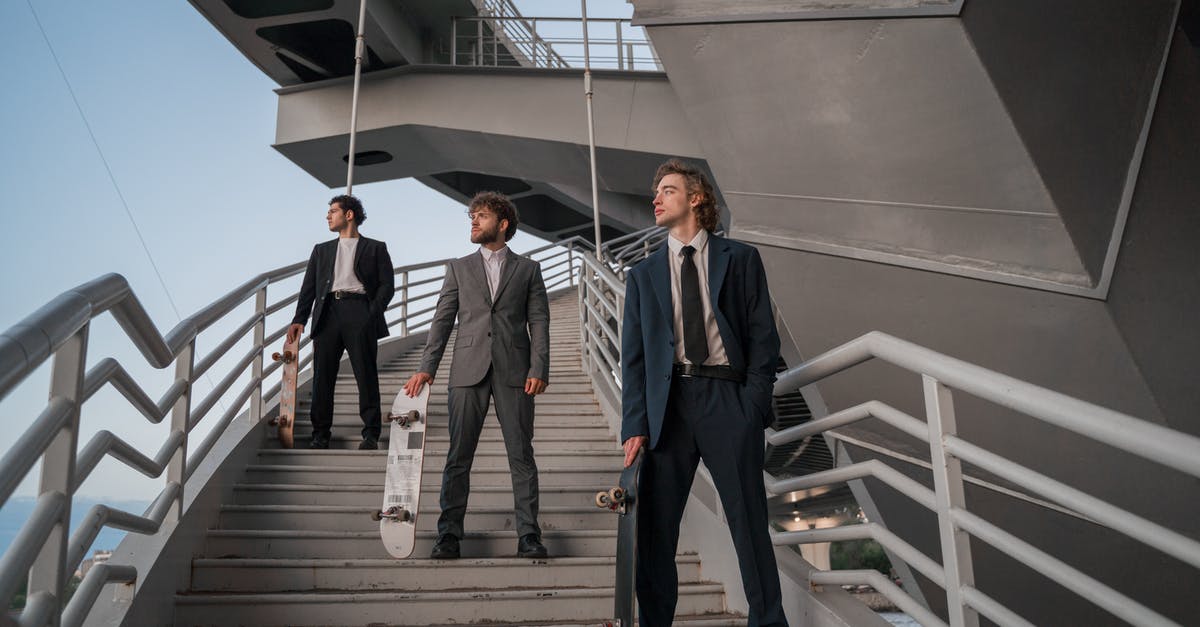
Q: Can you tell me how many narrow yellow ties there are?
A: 0